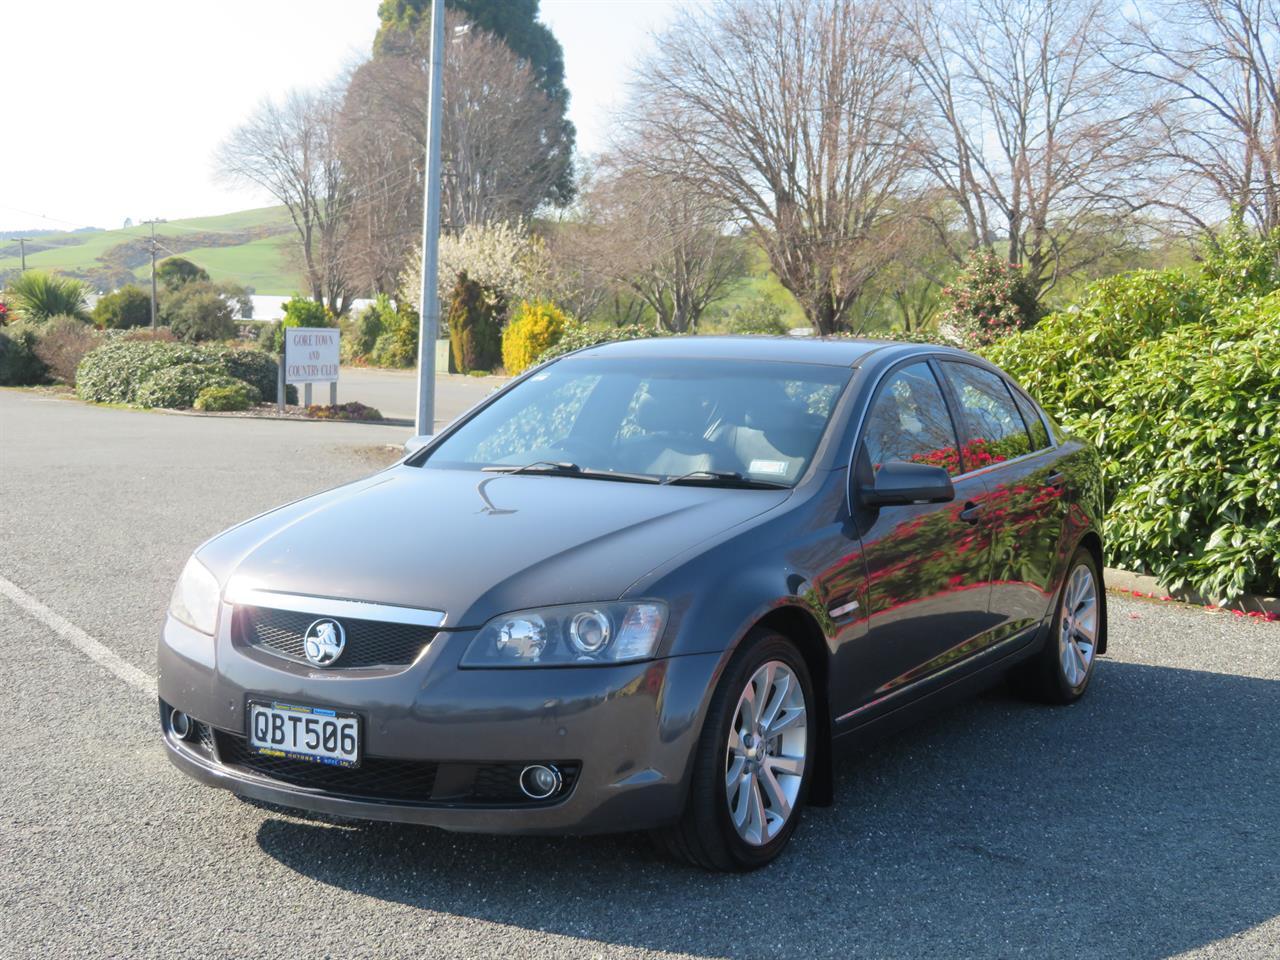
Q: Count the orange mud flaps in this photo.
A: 0